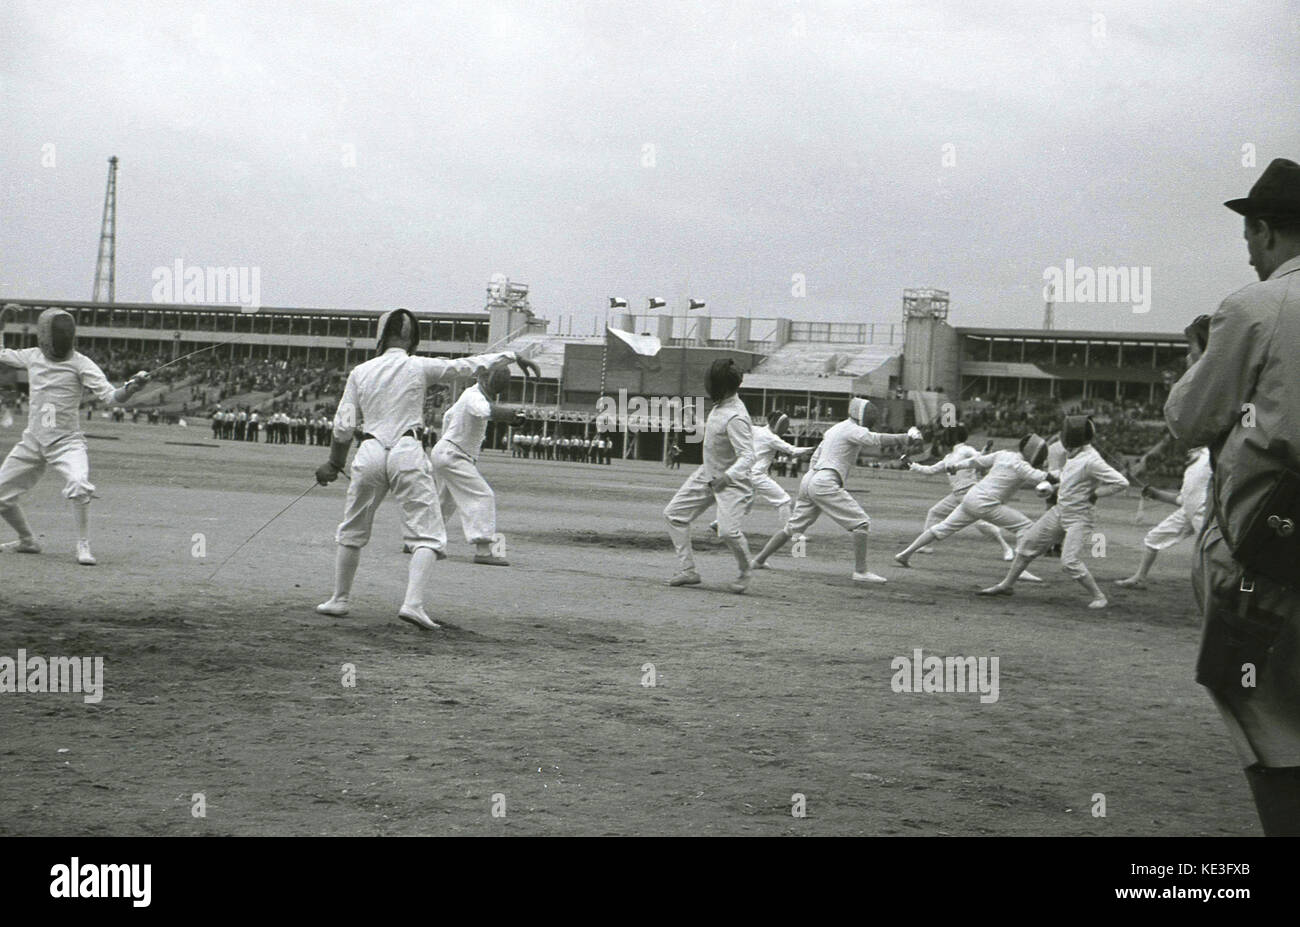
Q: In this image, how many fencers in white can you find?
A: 10